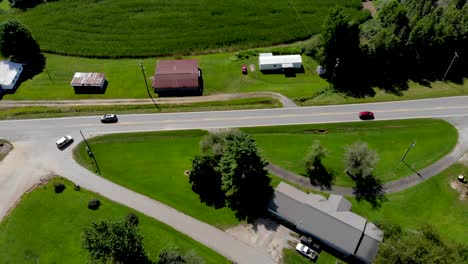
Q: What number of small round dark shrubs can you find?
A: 3